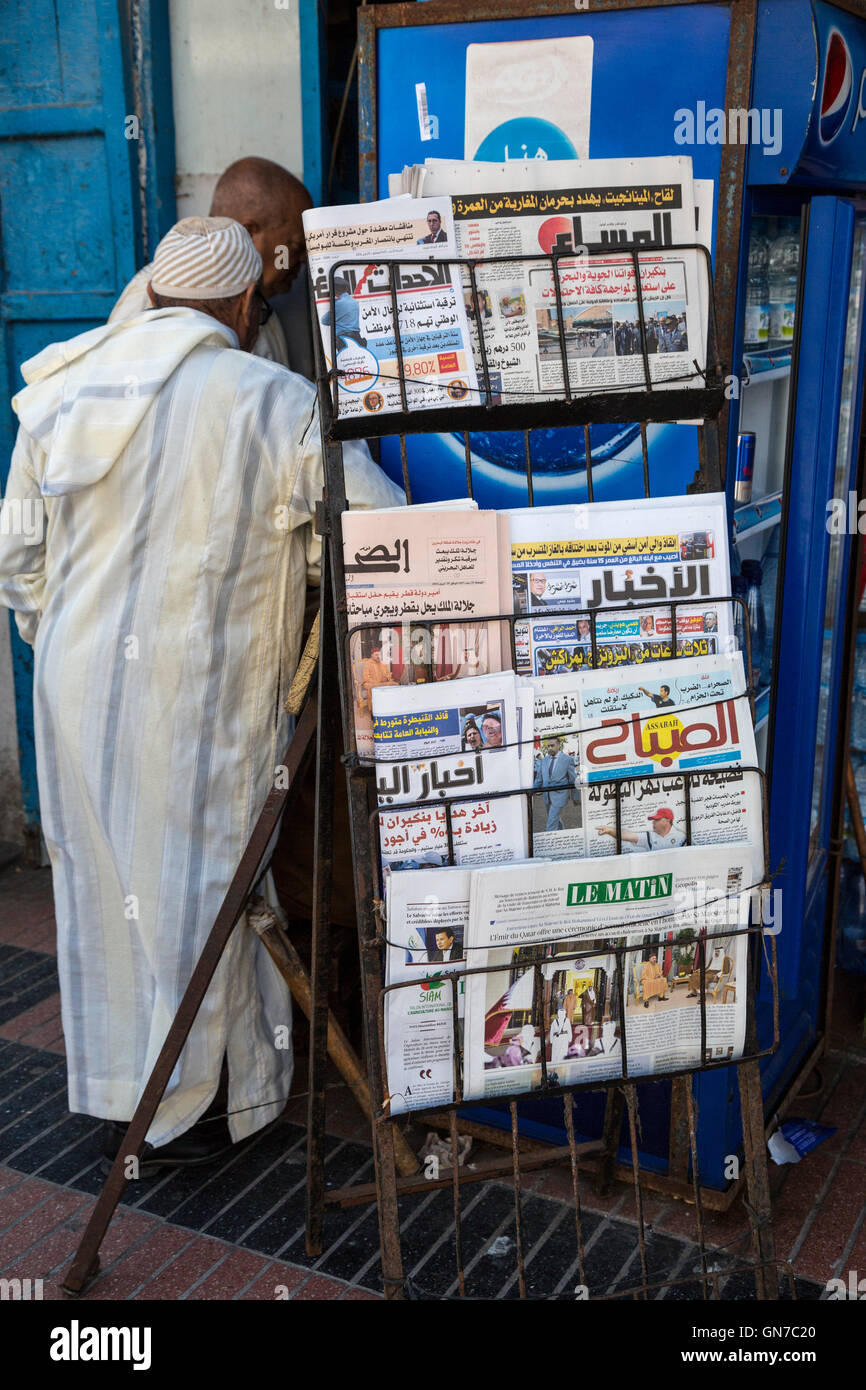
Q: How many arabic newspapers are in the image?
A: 6